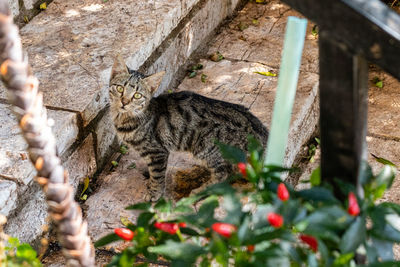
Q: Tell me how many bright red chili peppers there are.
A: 8